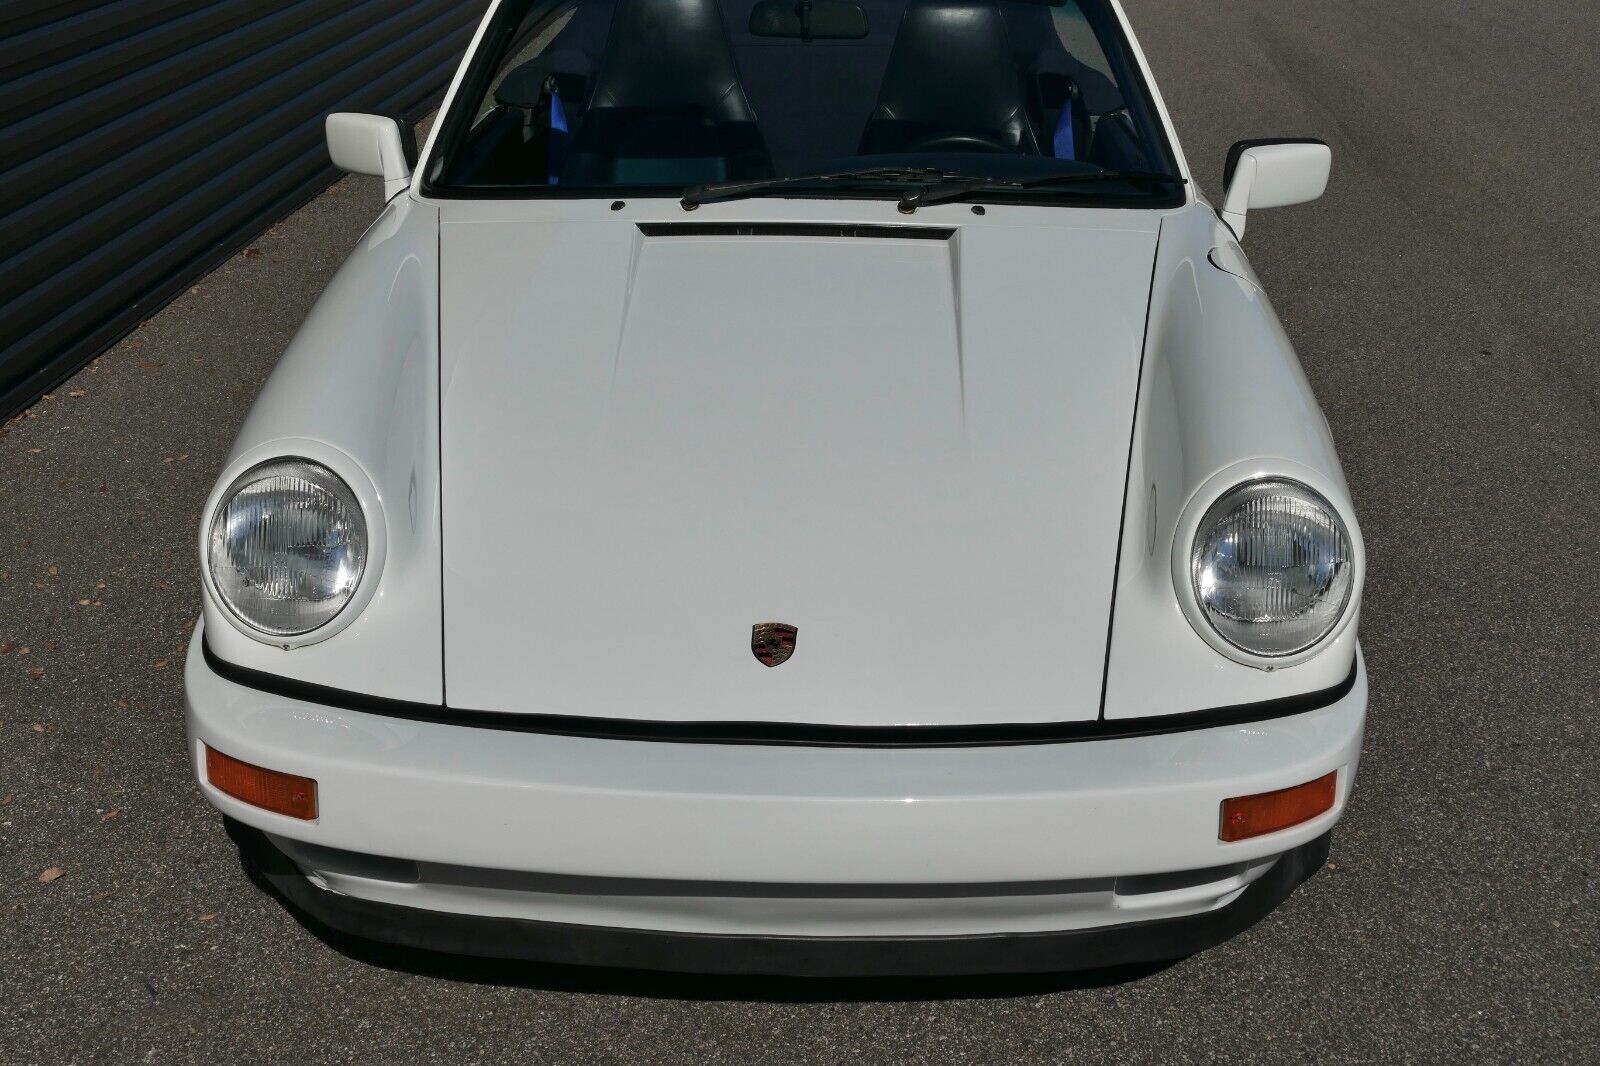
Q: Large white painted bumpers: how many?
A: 1